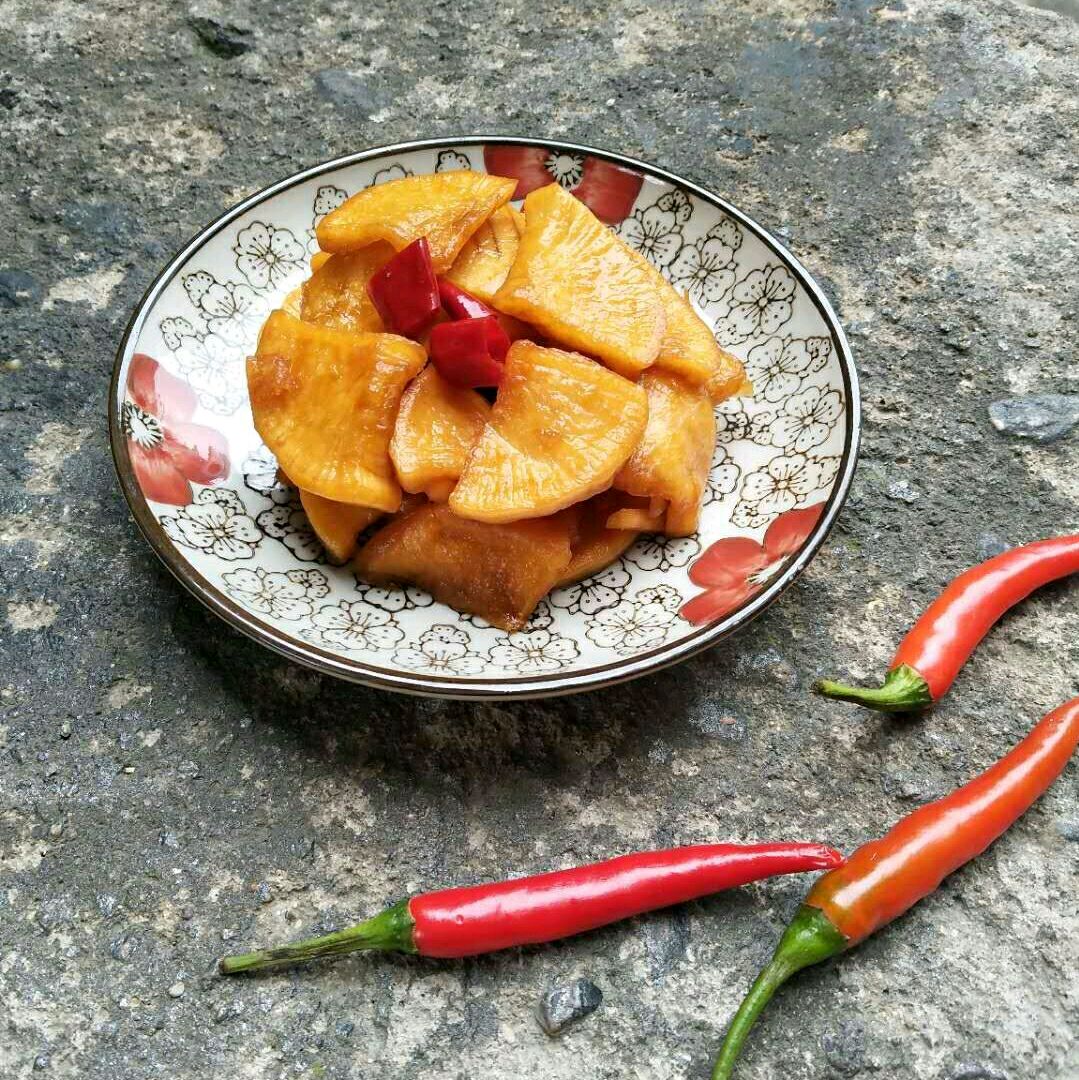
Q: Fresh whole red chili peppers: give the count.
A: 3